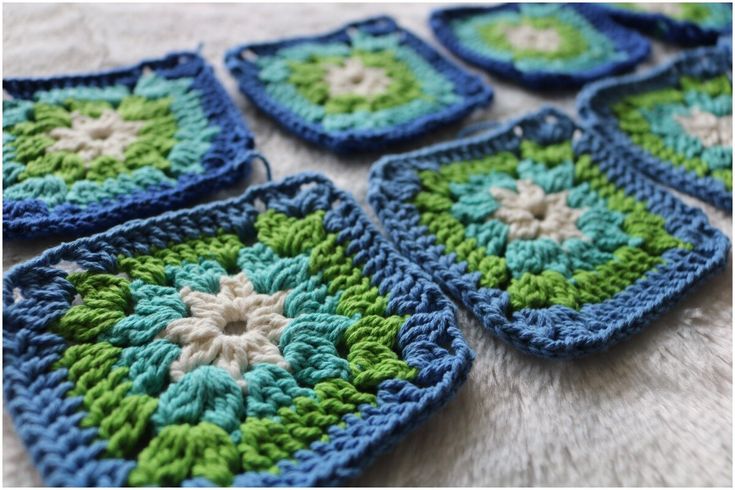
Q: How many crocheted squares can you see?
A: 7